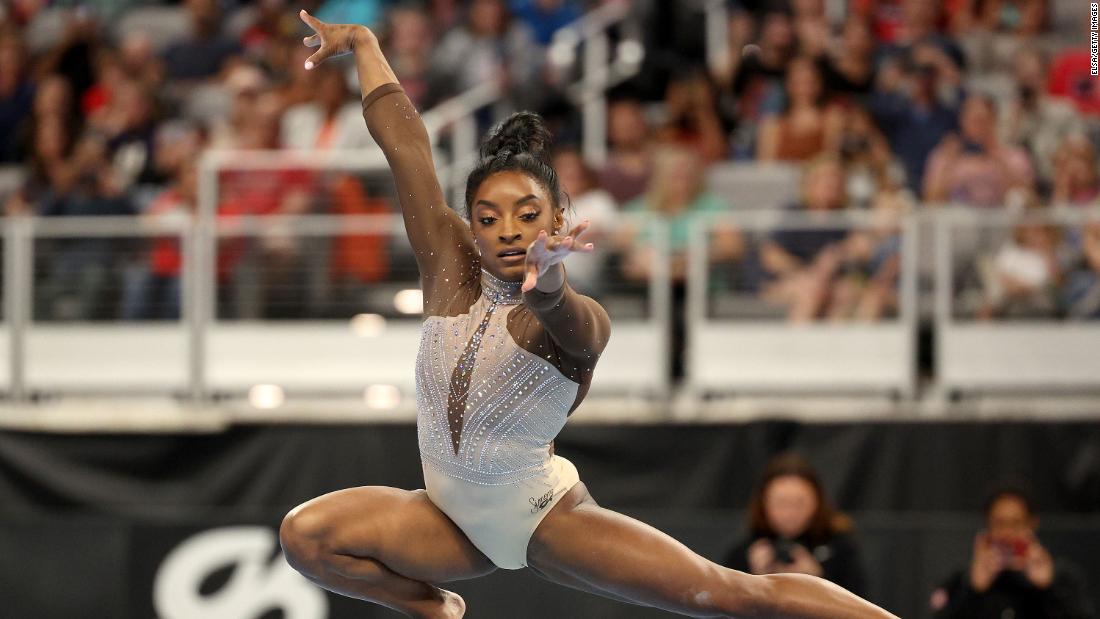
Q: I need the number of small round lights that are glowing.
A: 4